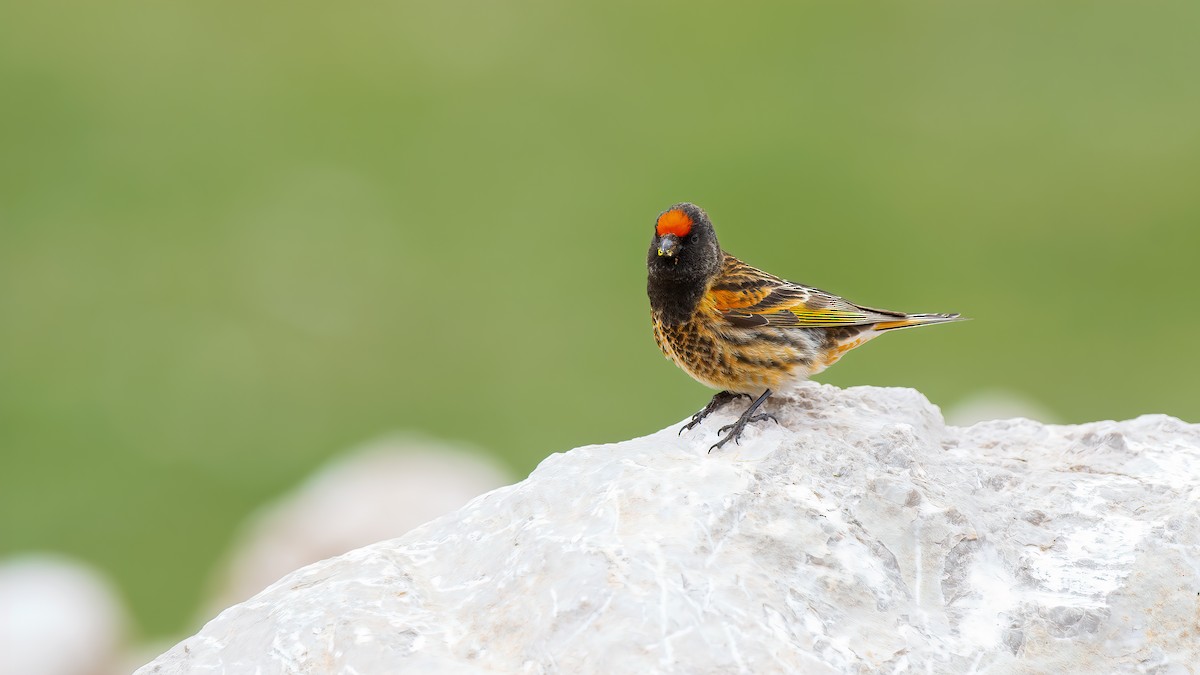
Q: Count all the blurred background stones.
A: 3